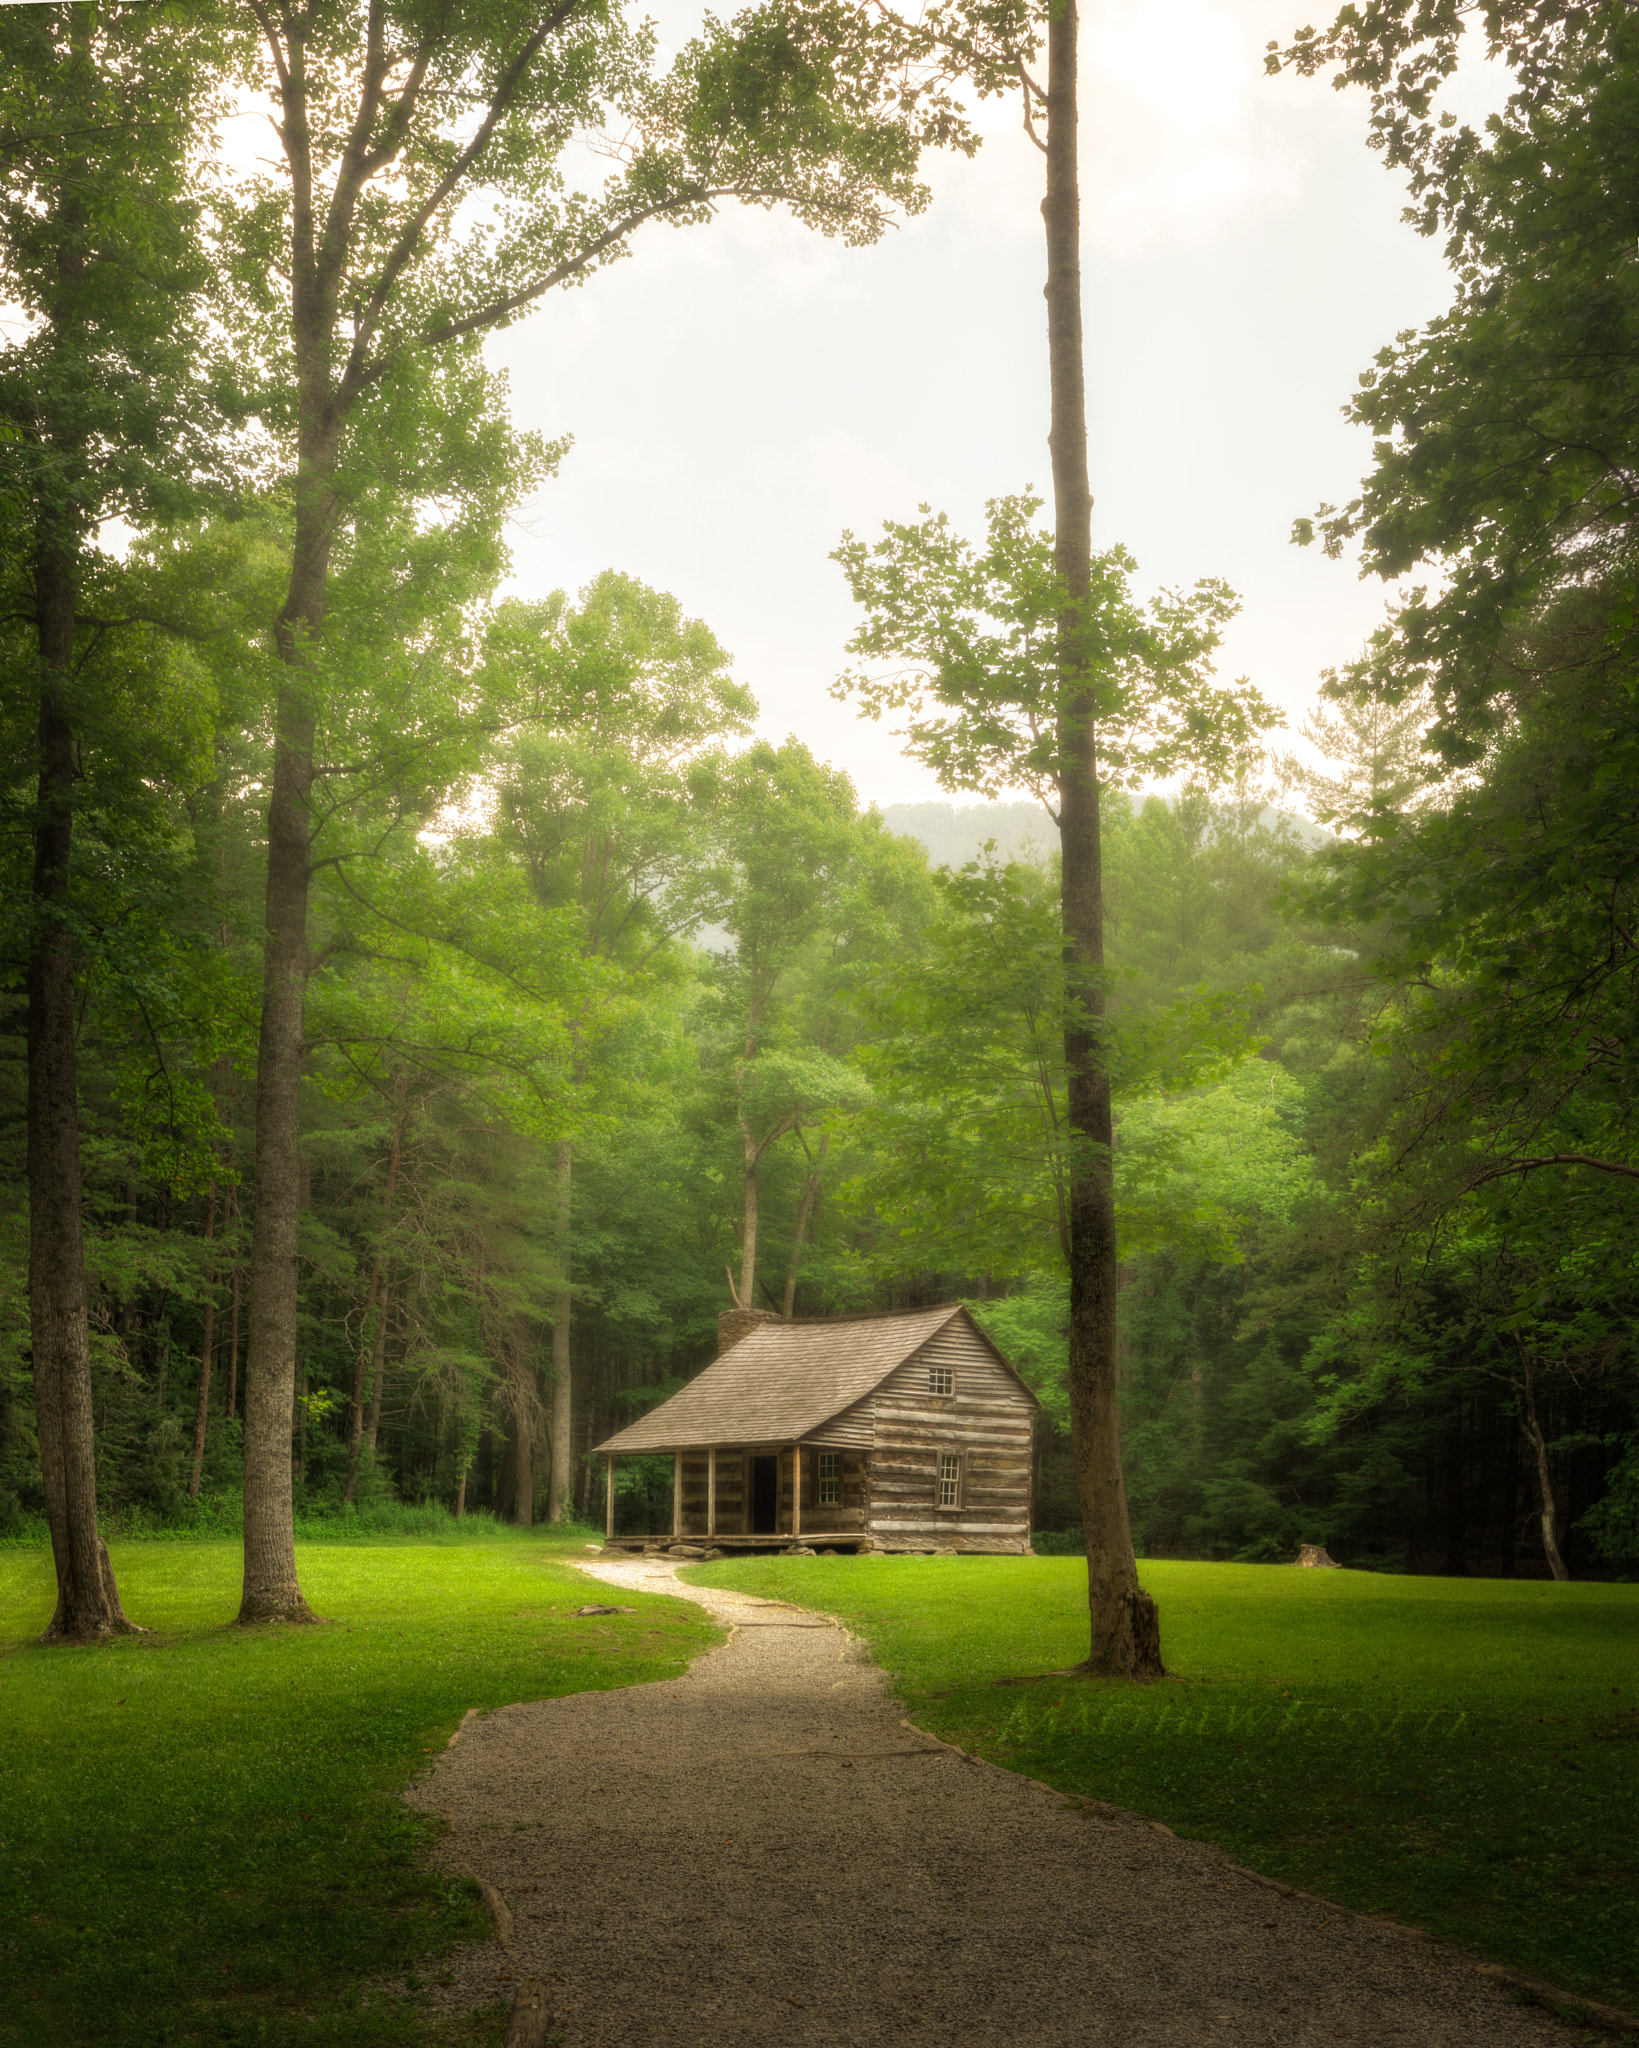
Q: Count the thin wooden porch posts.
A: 4